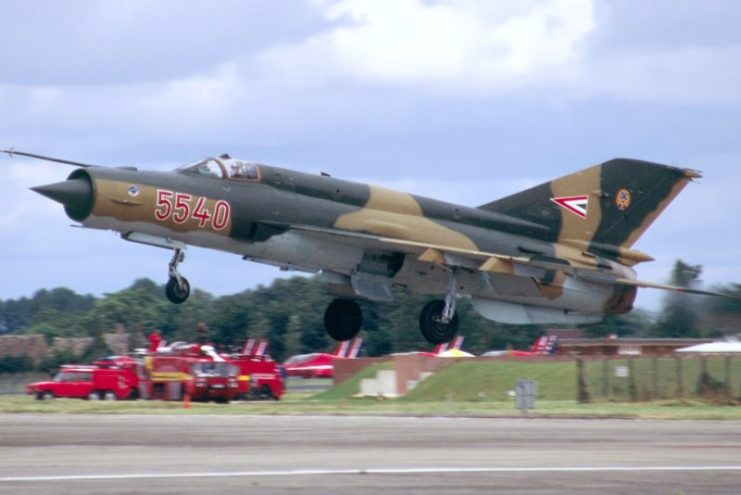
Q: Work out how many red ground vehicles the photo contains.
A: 3